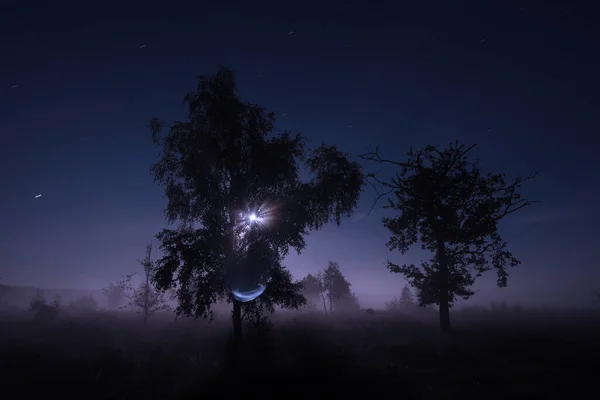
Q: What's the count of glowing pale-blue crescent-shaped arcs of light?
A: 1